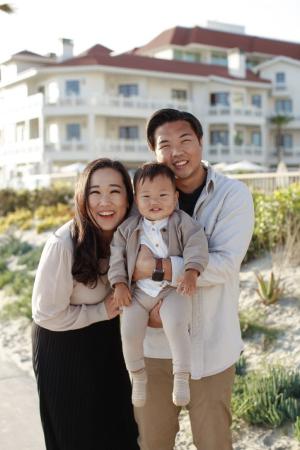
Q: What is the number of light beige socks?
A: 2